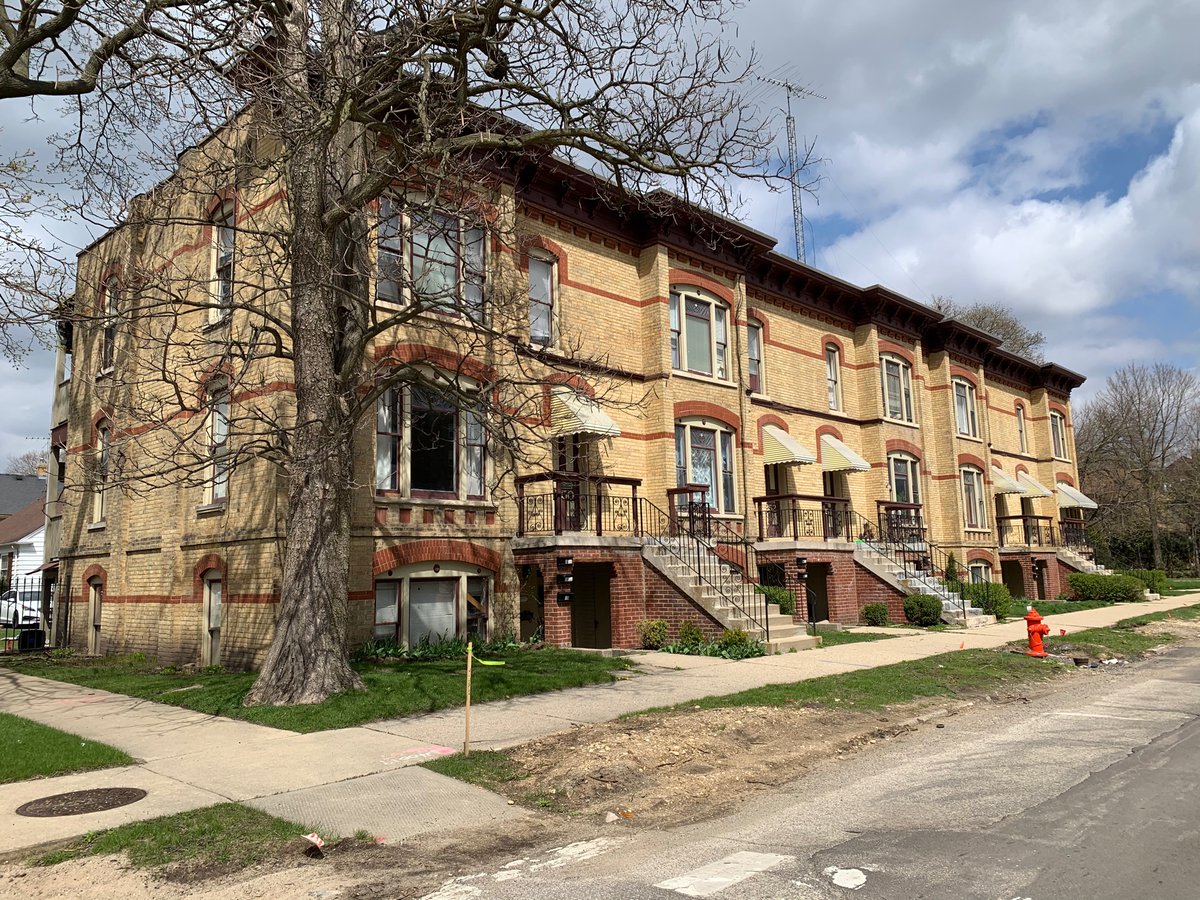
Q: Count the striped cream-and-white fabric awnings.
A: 6